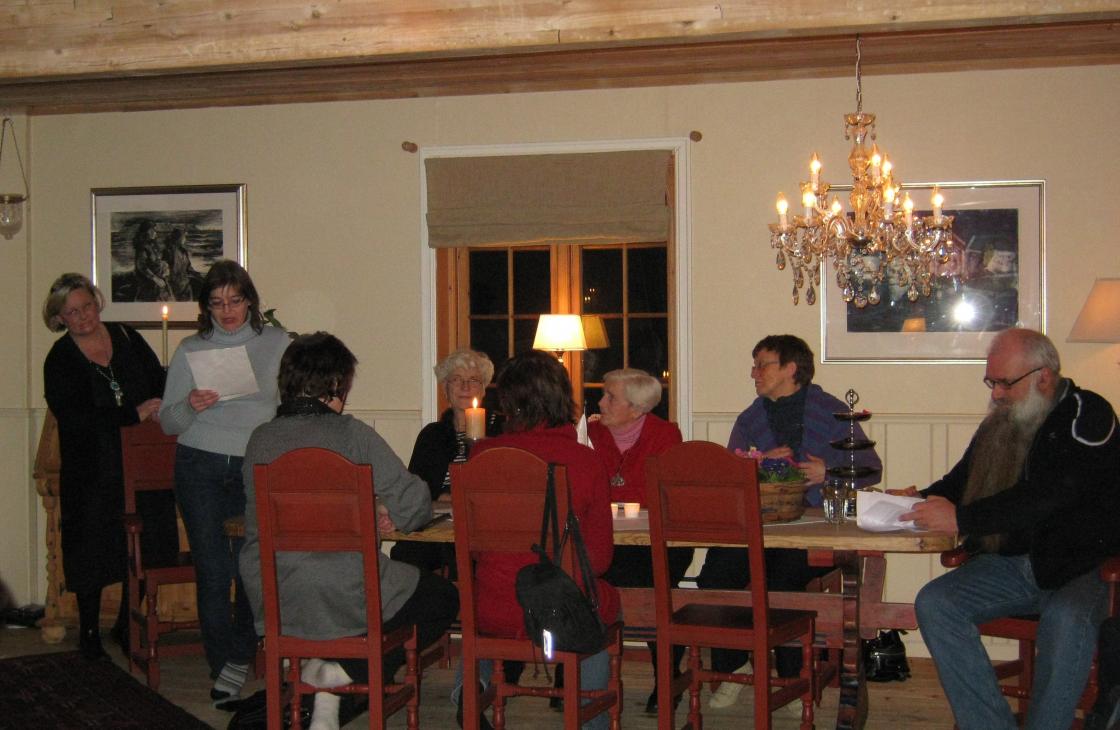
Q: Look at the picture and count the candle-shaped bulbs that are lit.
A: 9